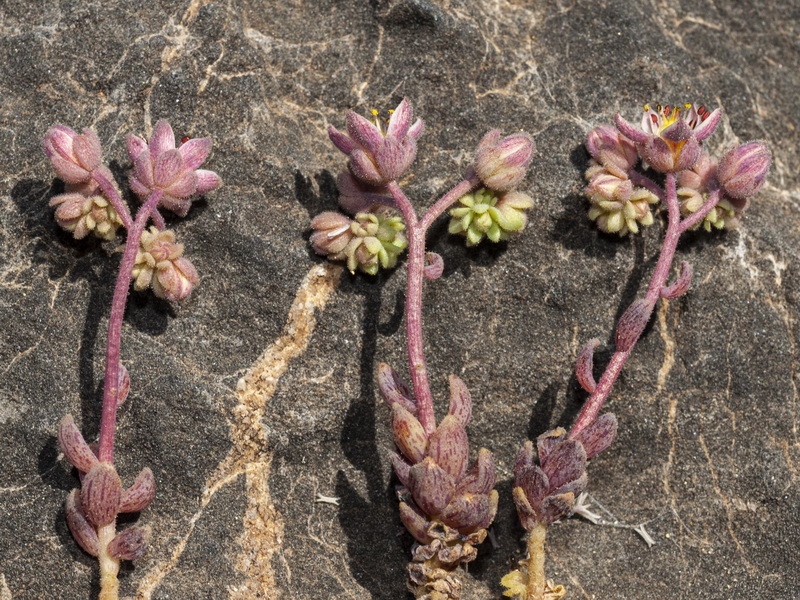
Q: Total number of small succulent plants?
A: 3